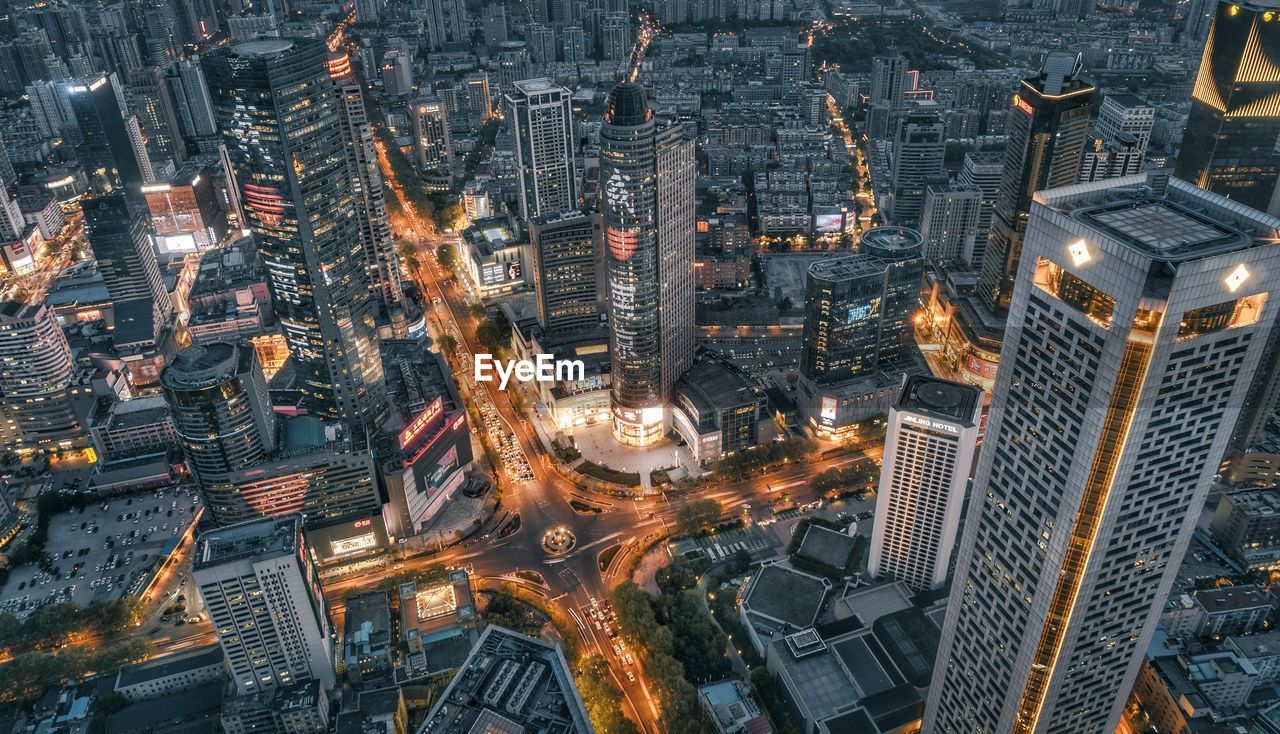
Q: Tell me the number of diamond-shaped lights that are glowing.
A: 2